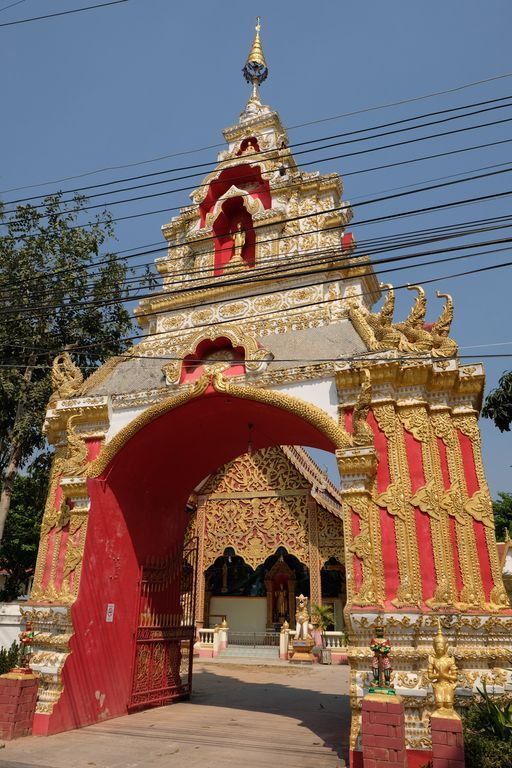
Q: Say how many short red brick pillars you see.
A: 3